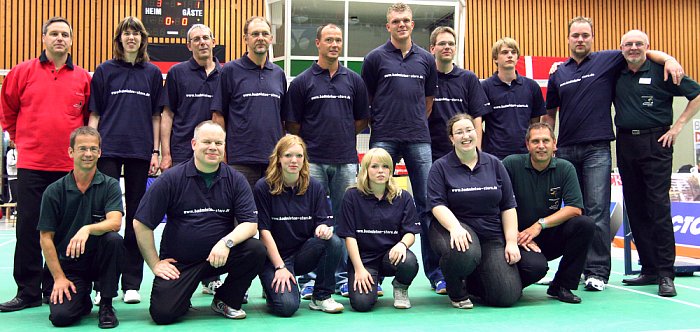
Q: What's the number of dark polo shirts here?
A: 15